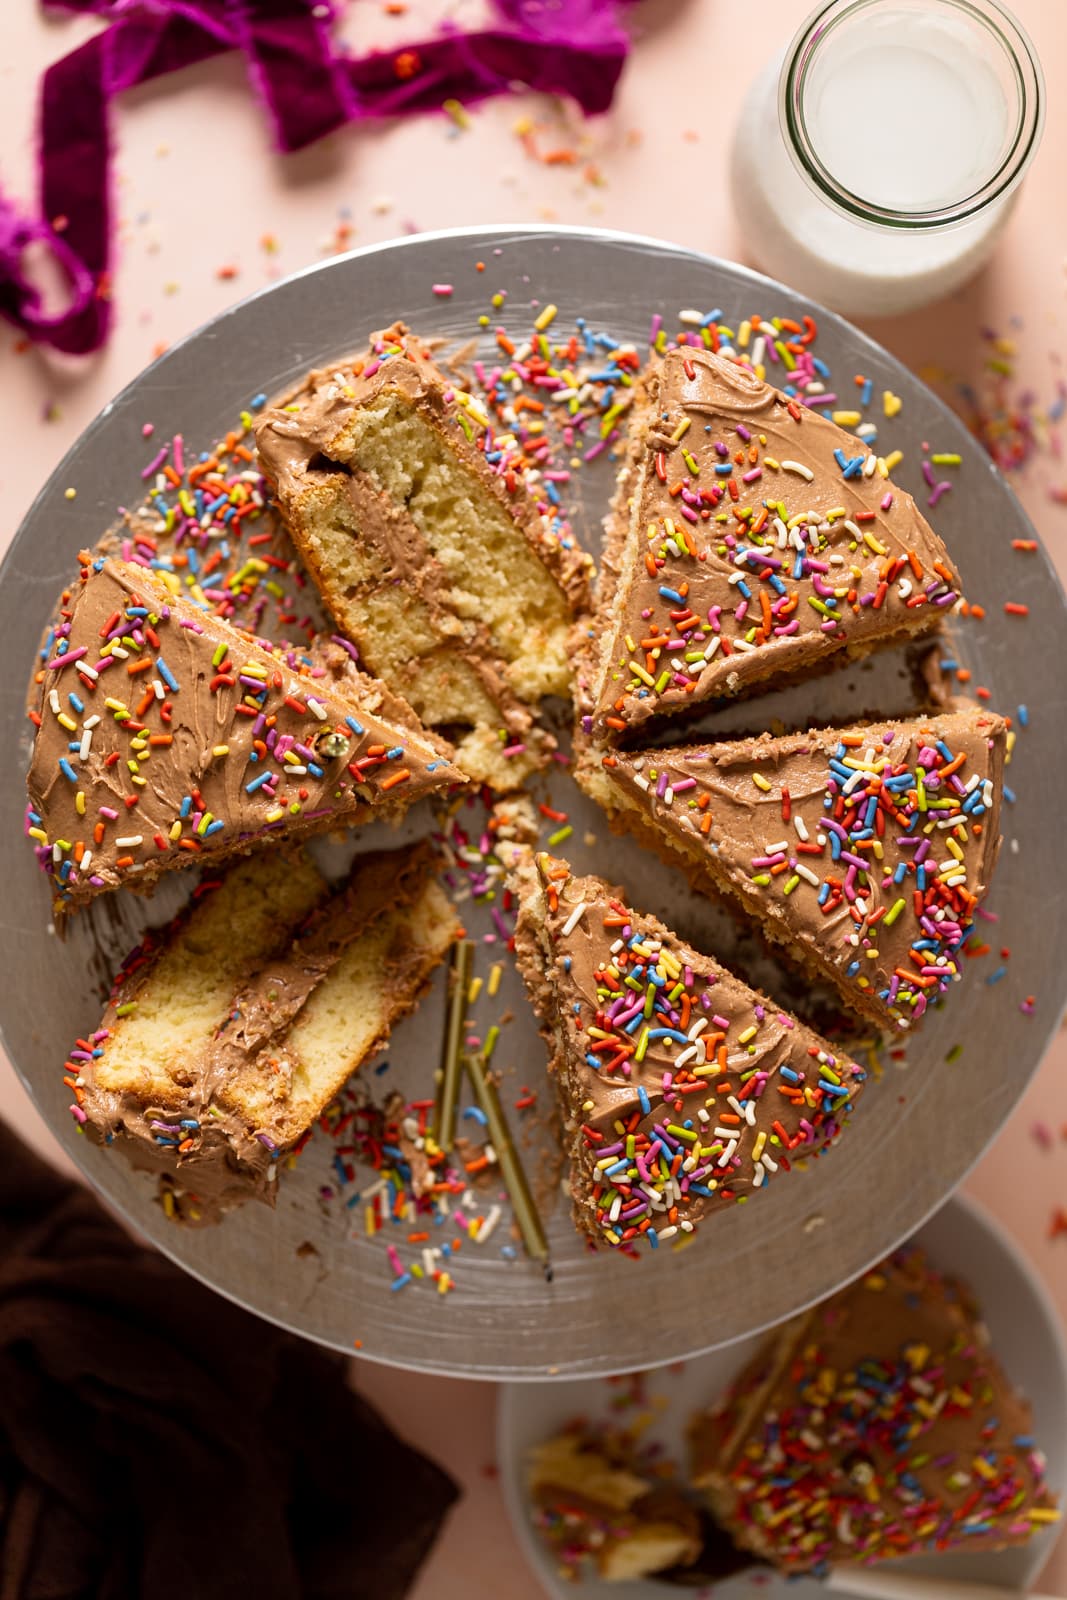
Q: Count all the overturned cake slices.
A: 2